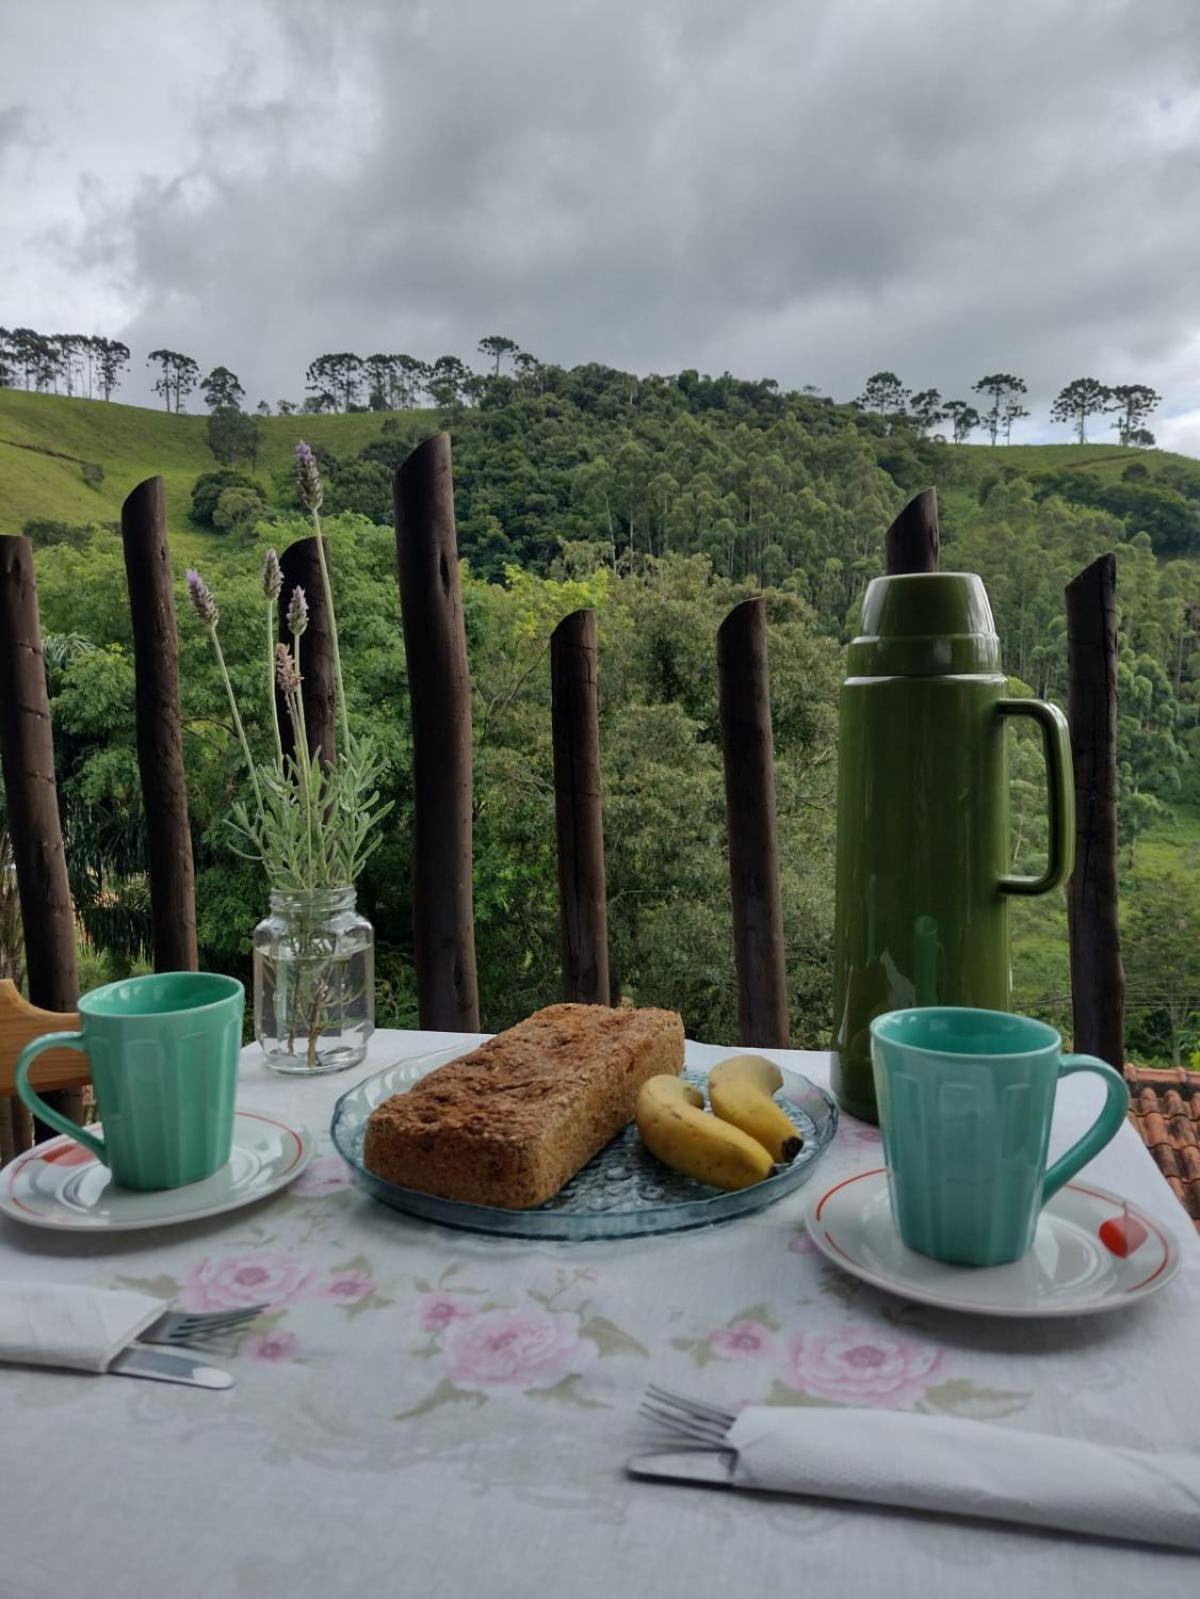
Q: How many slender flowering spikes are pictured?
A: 5